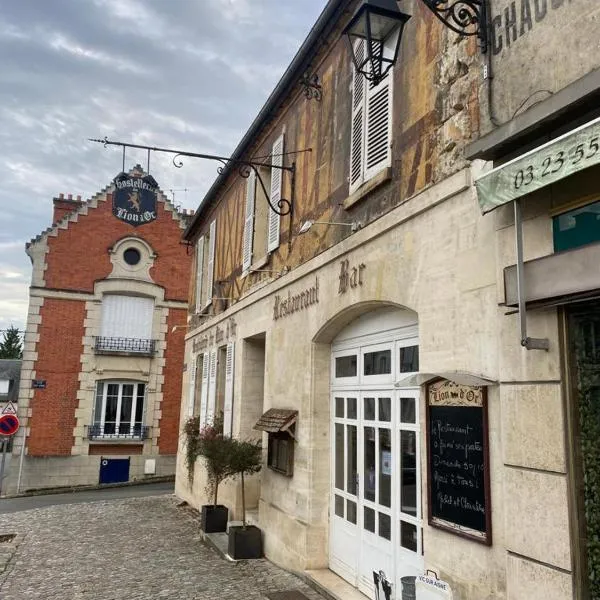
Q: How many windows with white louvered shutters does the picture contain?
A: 5